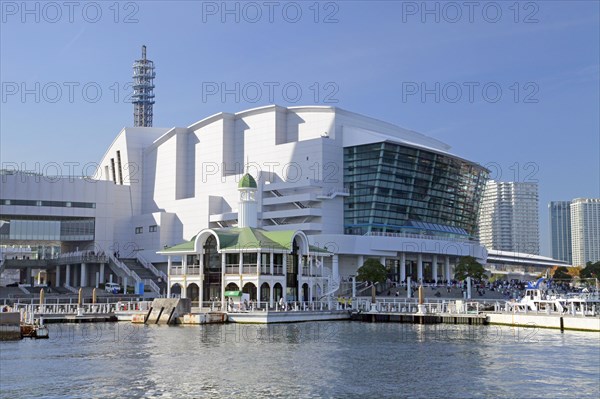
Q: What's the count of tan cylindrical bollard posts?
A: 5